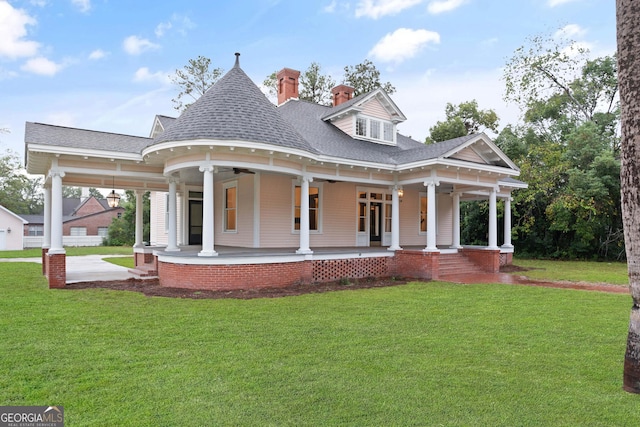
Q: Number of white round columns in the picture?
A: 11